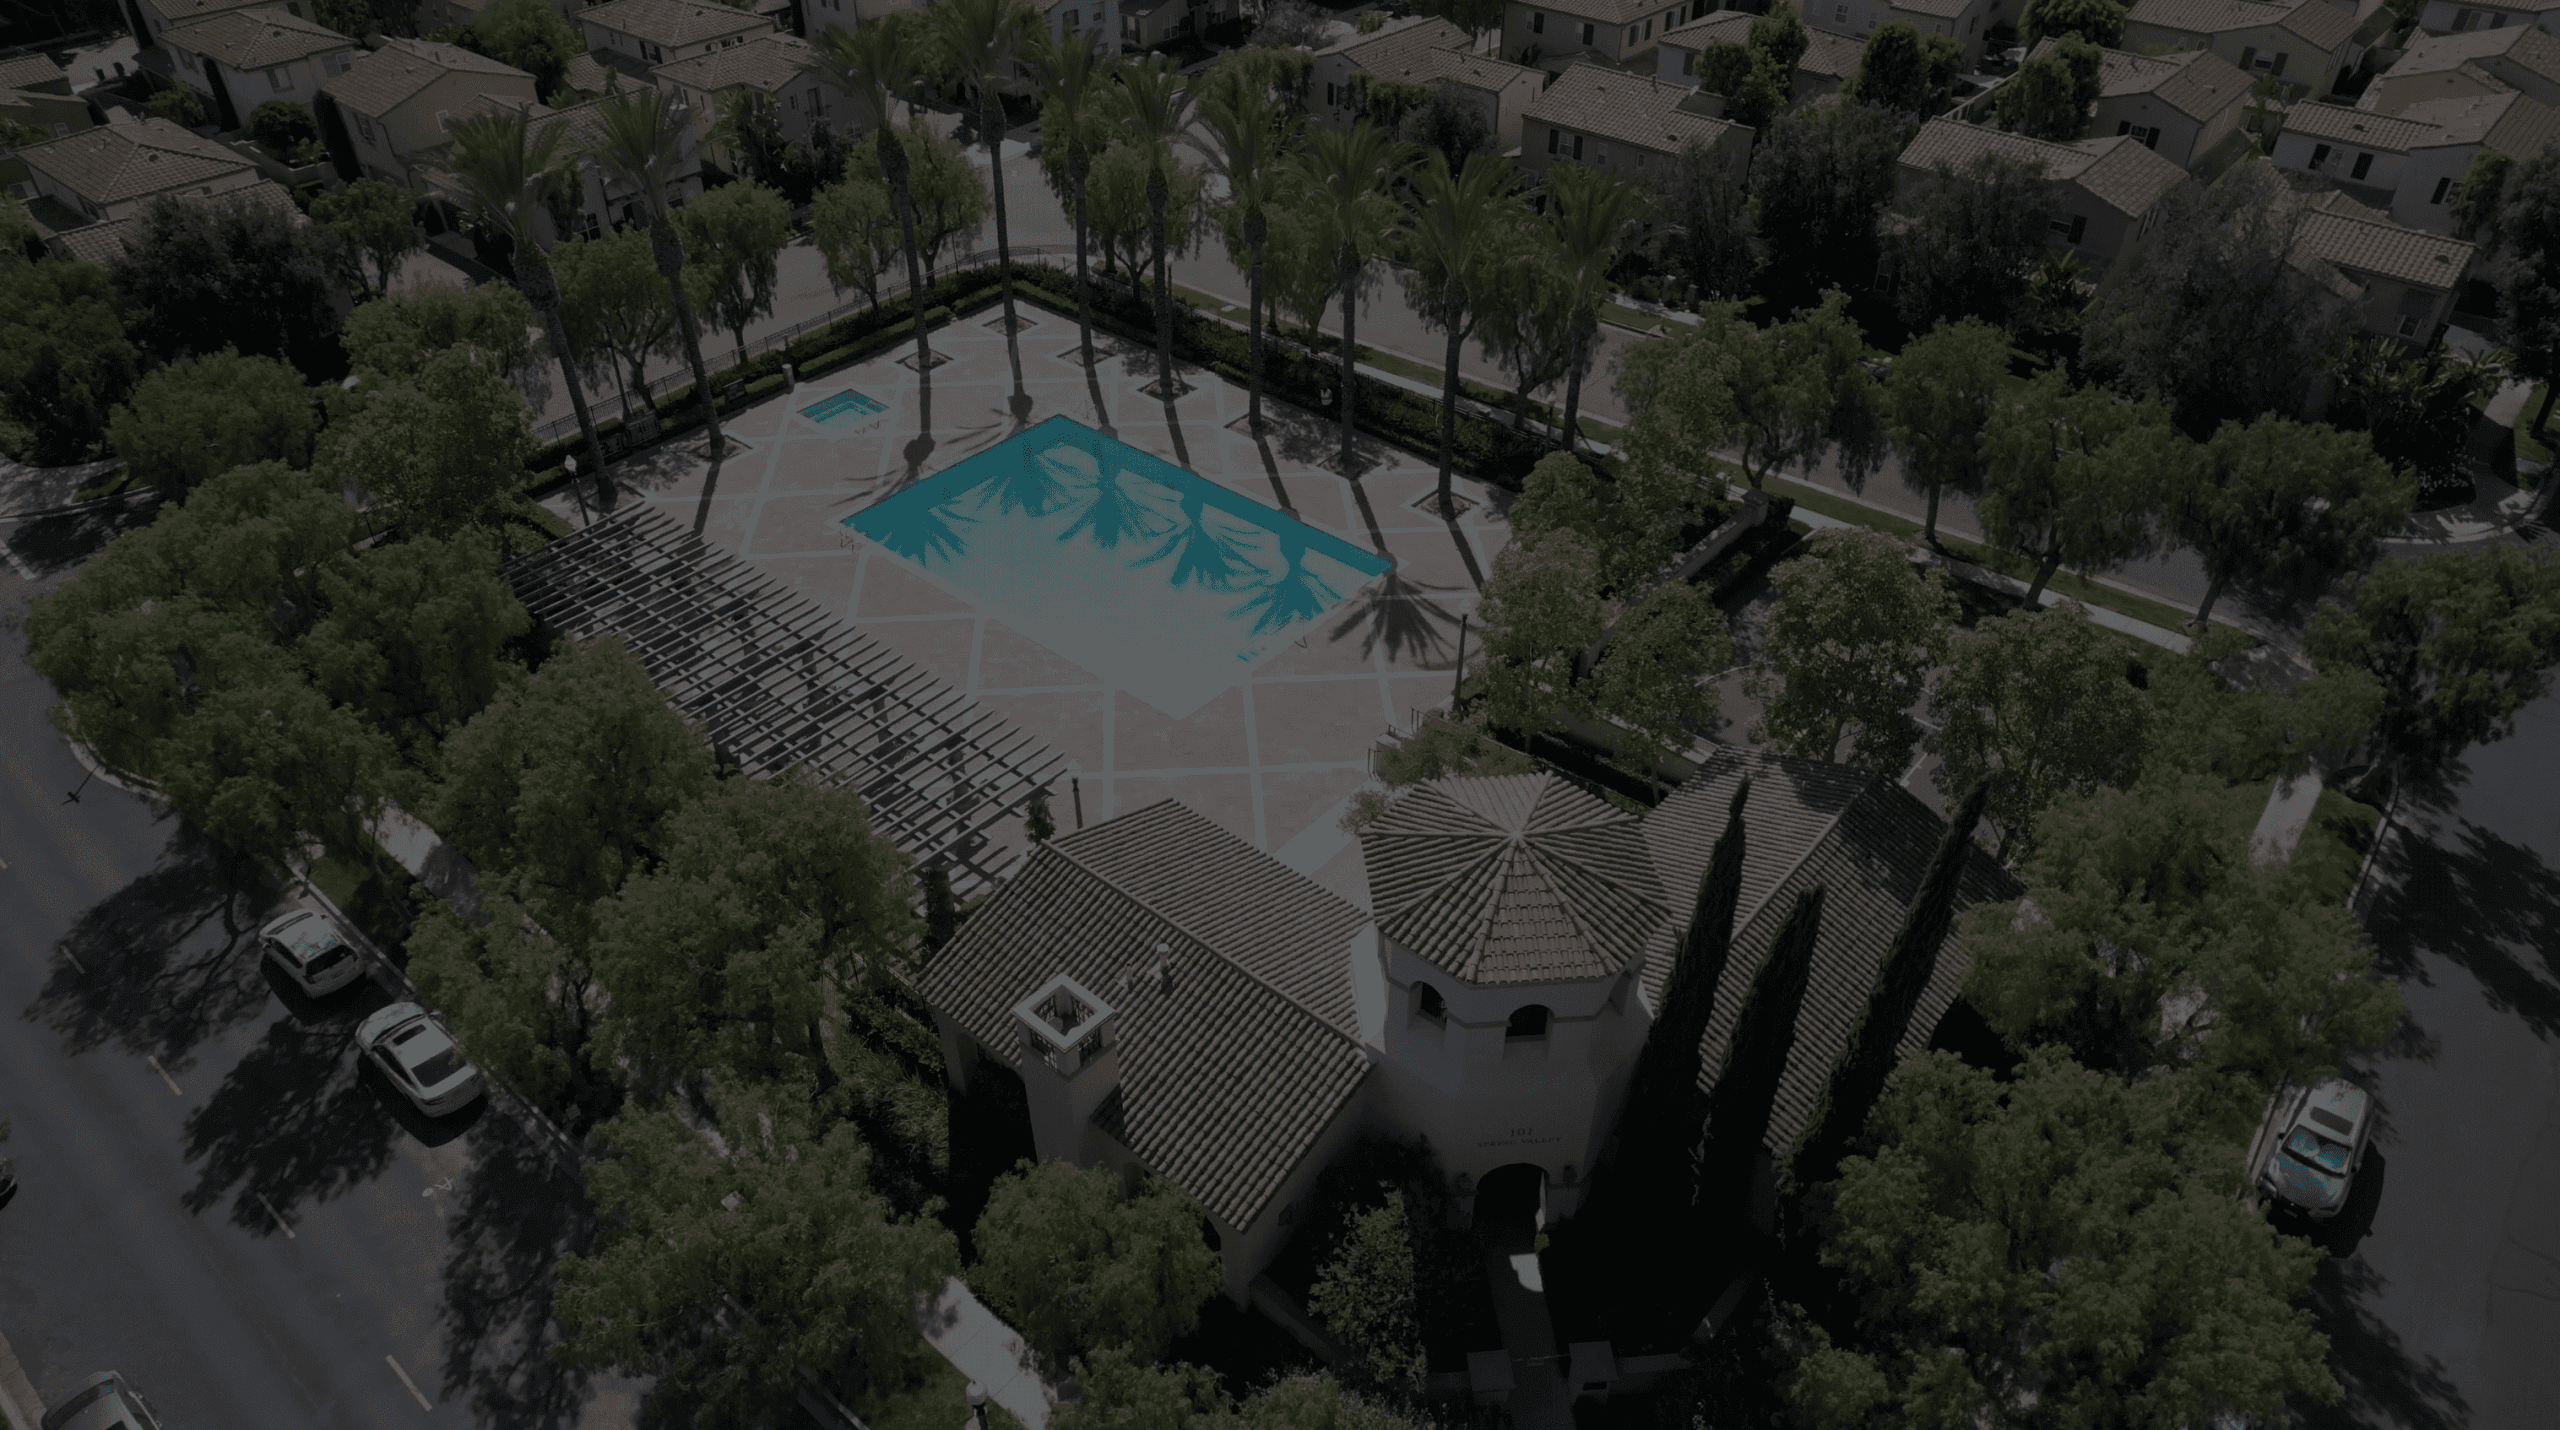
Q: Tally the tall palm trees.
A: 10